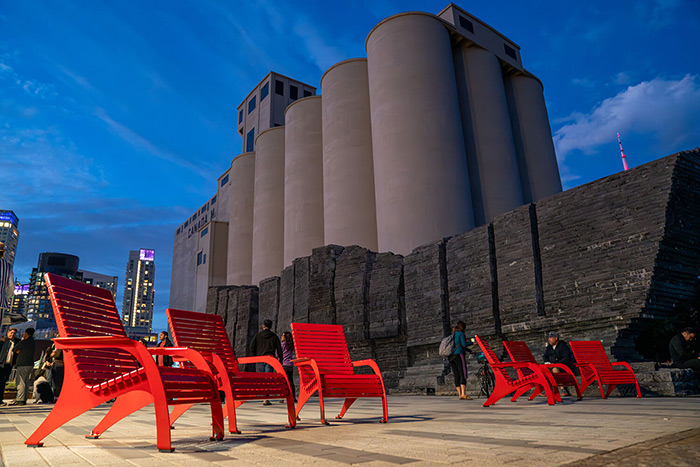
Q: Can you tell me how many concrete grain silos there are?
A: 7